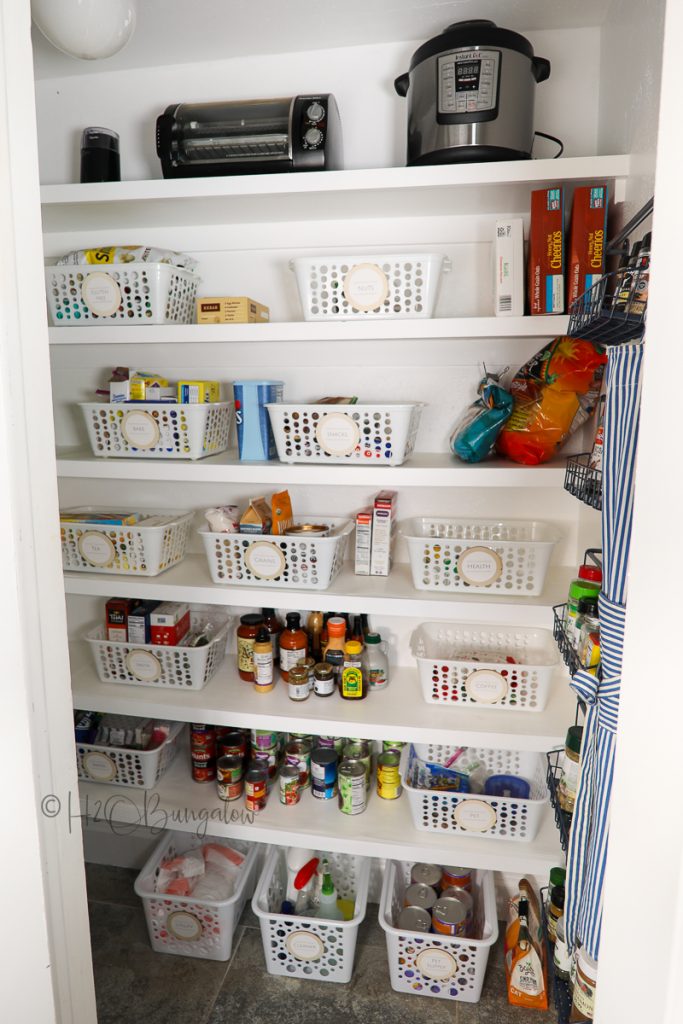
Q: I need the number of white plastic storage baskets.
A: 14